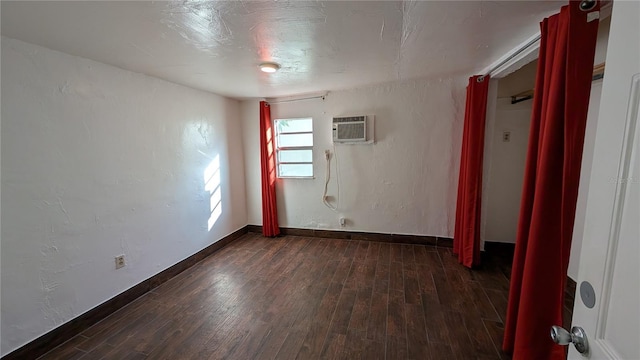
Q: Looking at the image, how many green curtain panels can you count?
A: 0